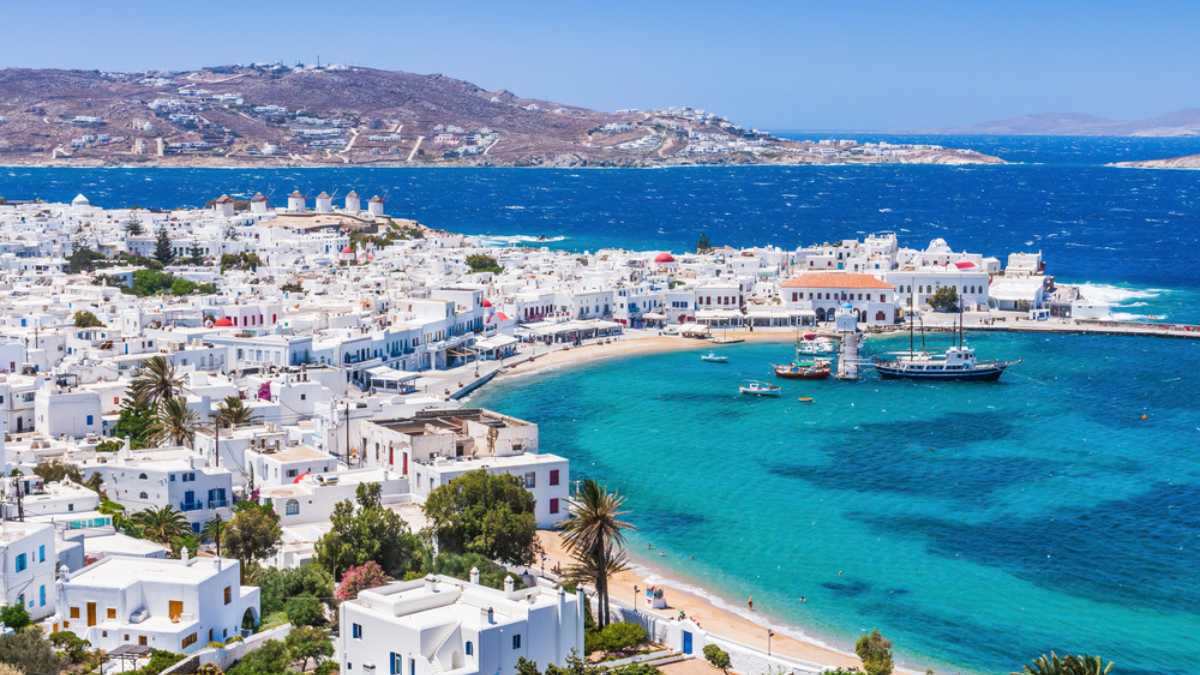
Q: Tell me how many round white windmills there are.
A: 6